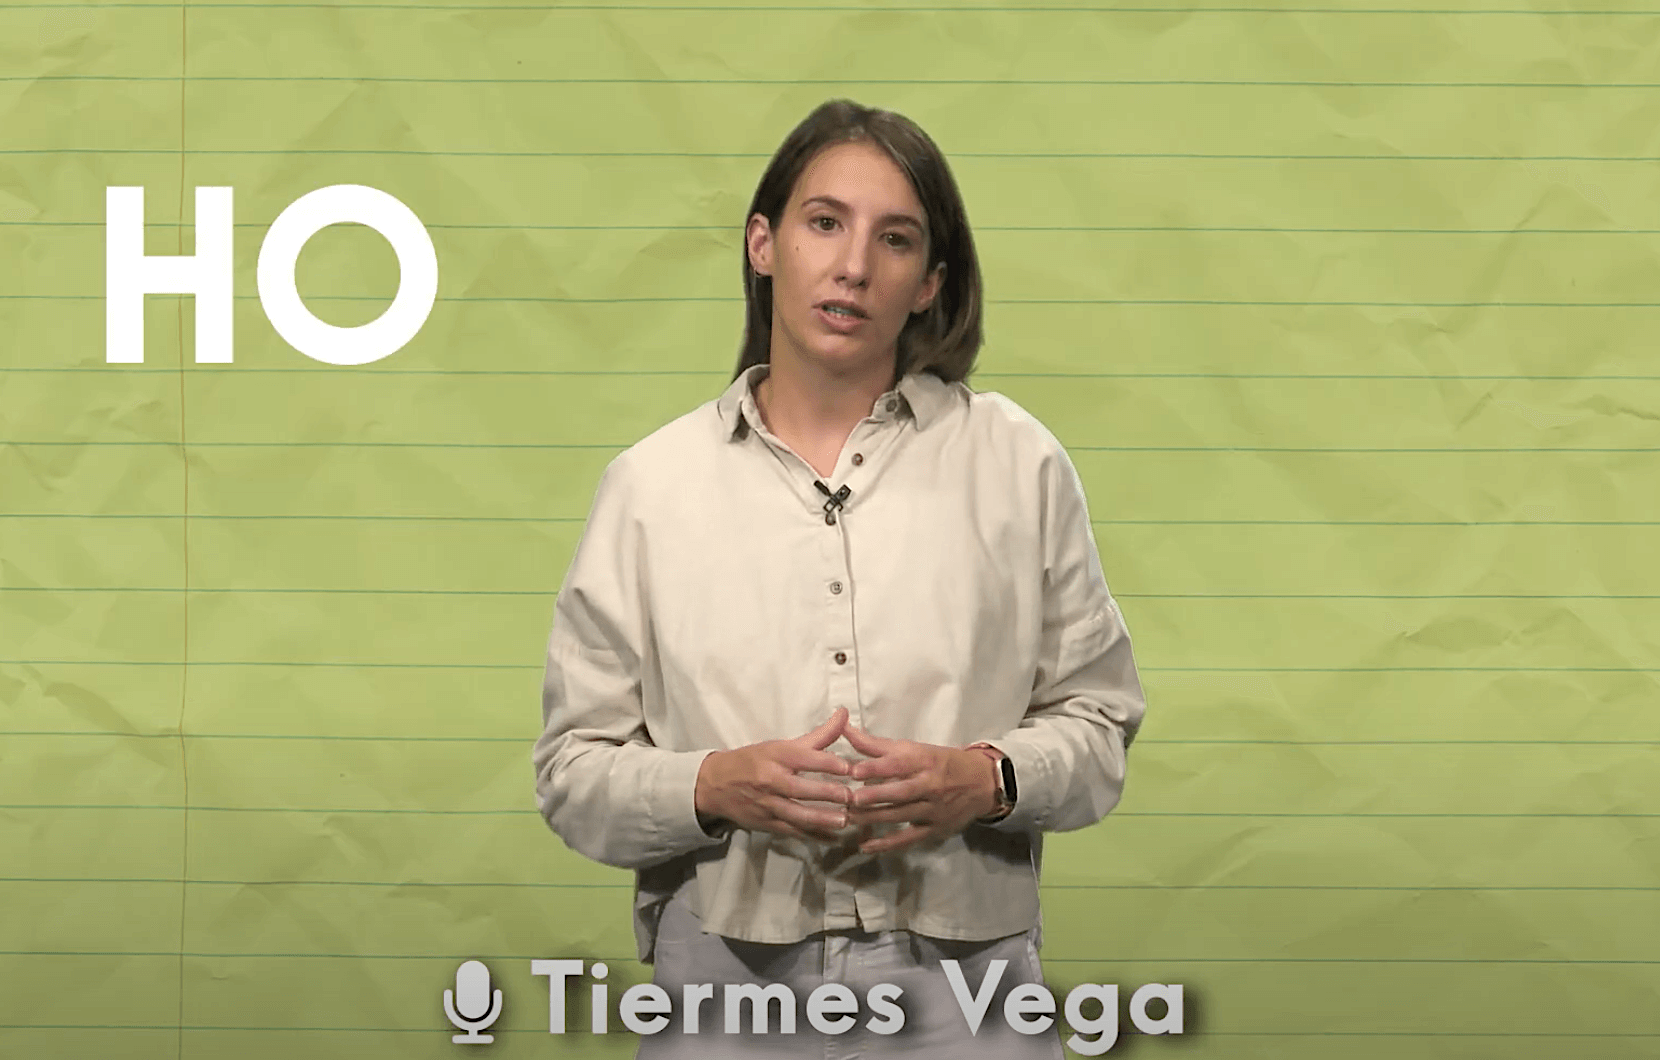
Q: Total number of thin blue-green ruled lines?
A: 15